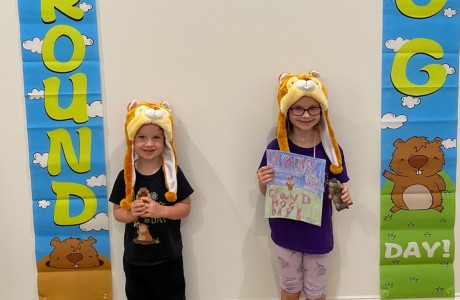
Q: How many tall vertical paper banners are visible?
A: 2